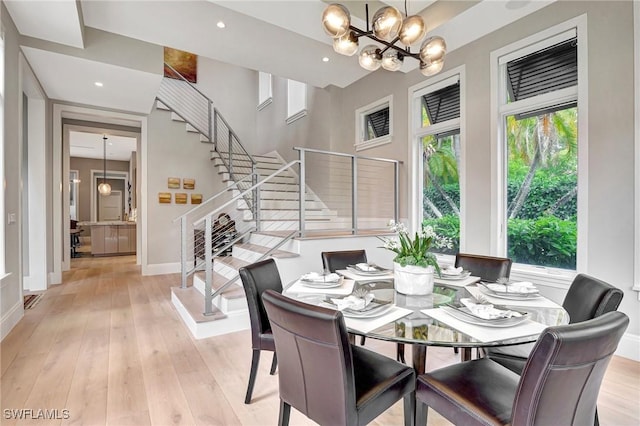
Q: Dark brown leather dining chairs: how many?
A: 6